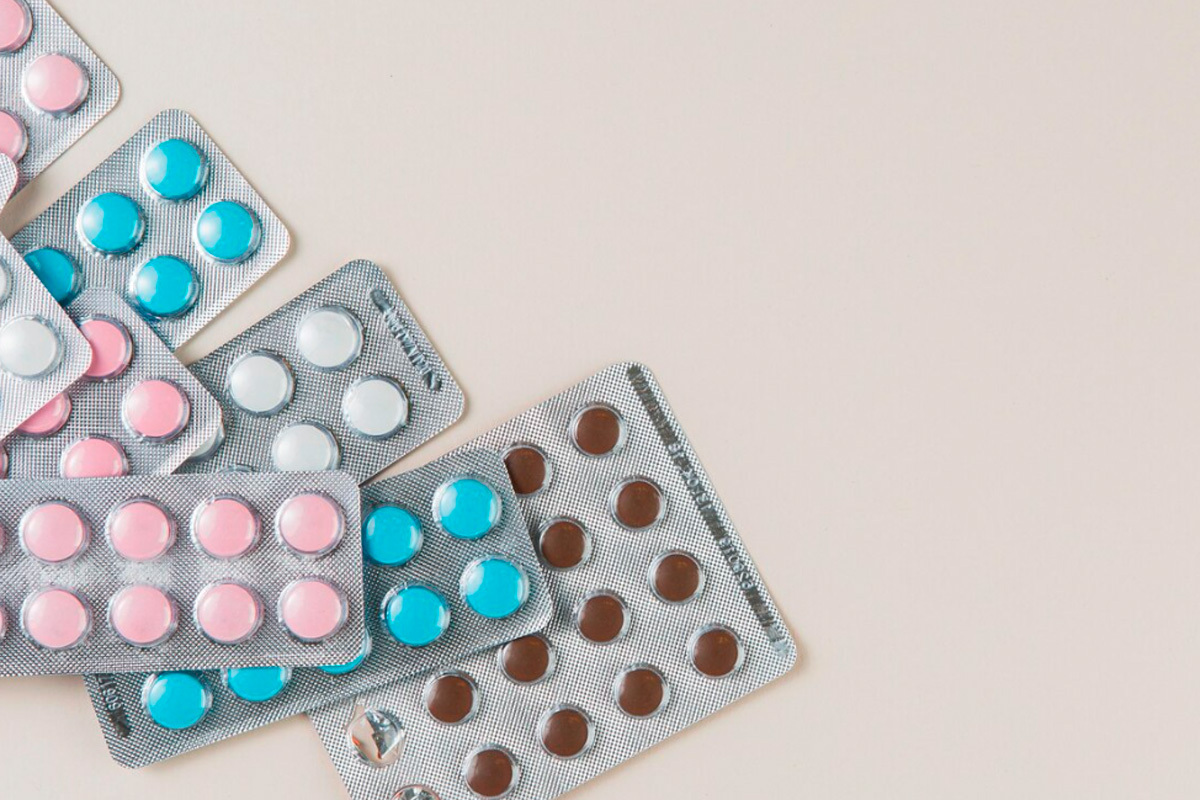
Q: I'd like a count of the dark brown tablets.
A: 12